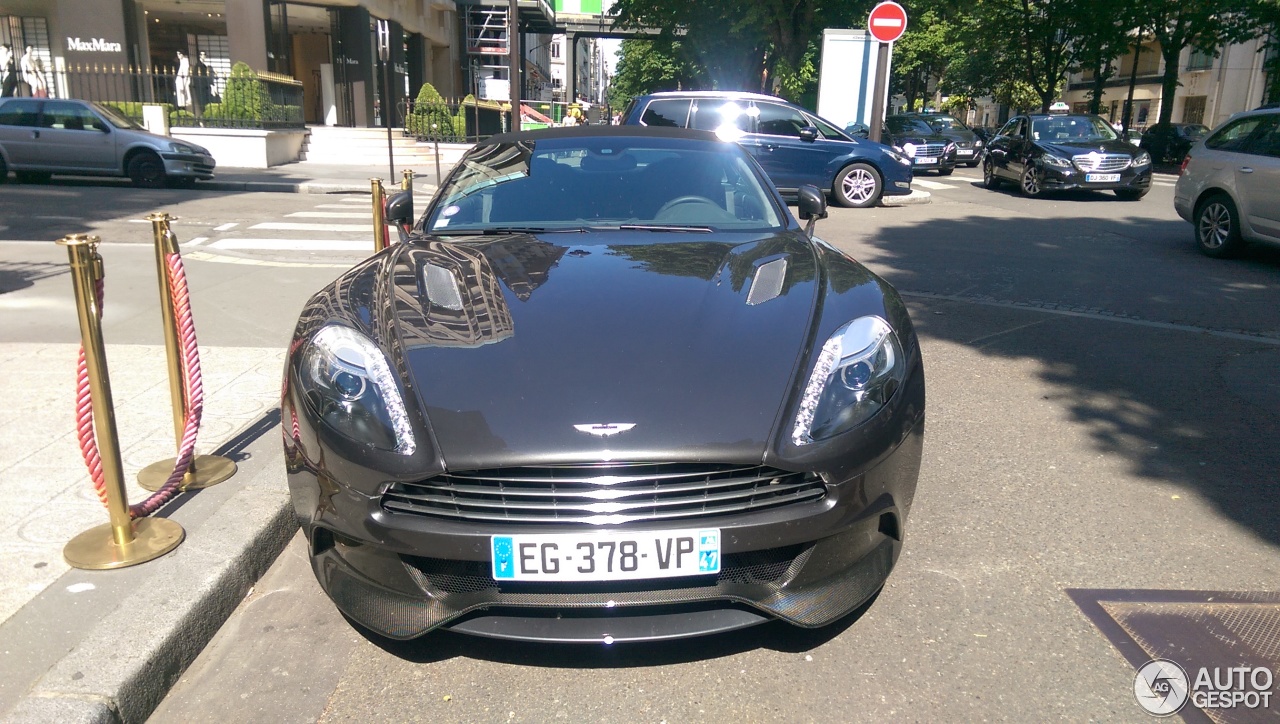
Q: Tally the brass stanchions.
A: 4